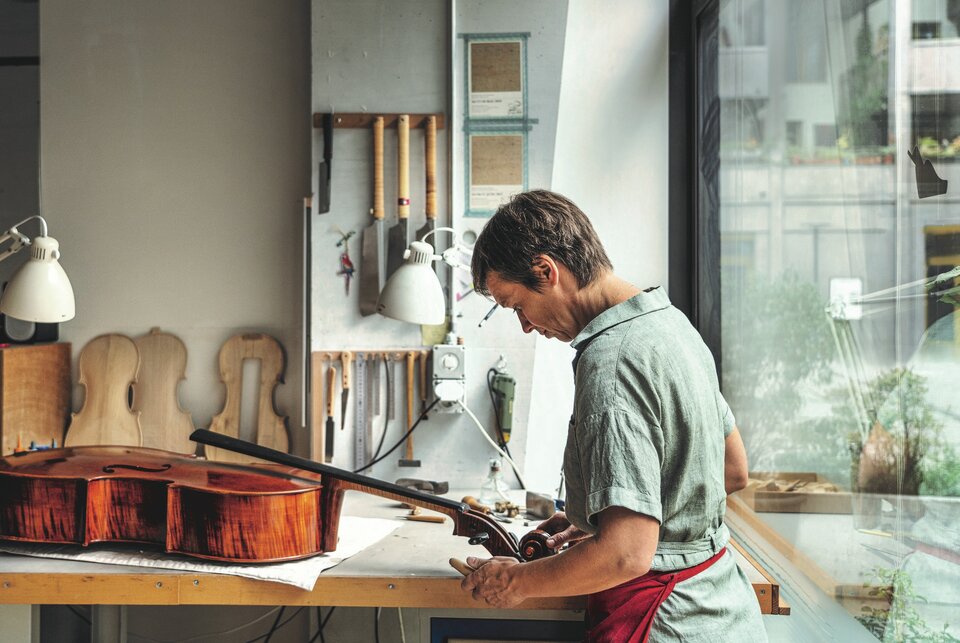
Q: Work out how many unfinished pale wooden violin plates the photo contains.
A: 3